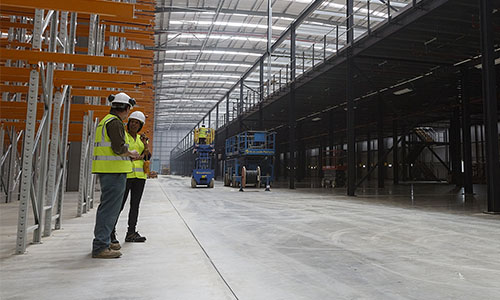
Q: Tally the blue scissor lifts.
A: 2